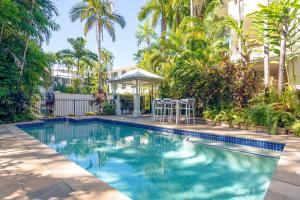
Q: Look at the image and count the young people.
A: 0